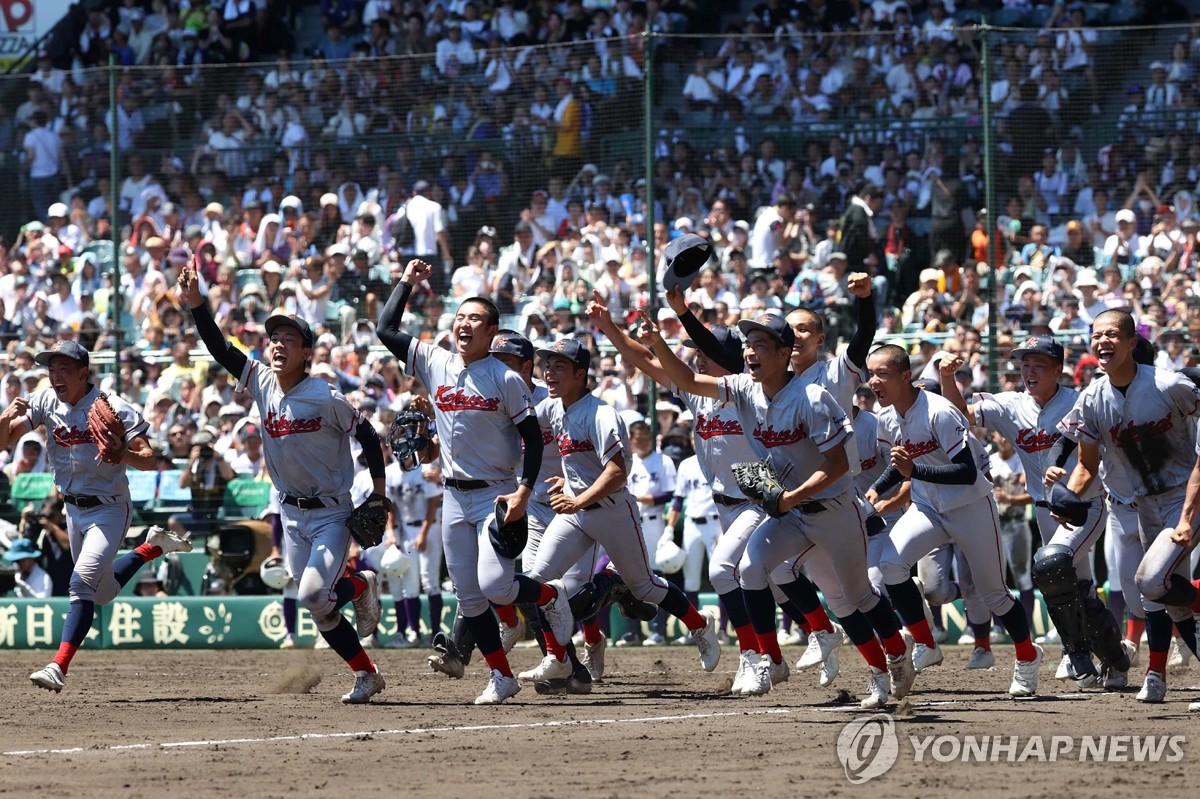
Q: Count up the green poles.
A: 3